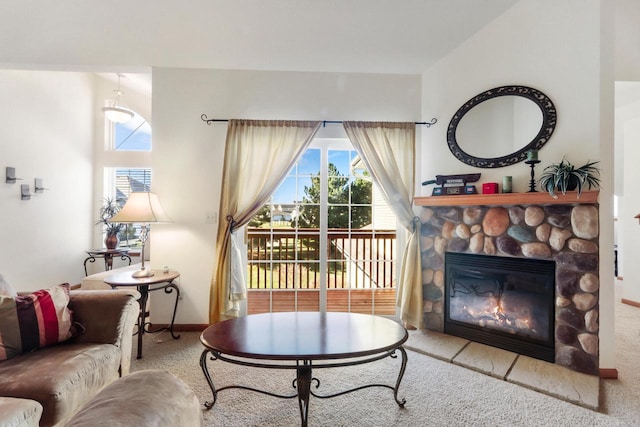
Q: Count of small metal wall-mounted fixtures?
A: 3